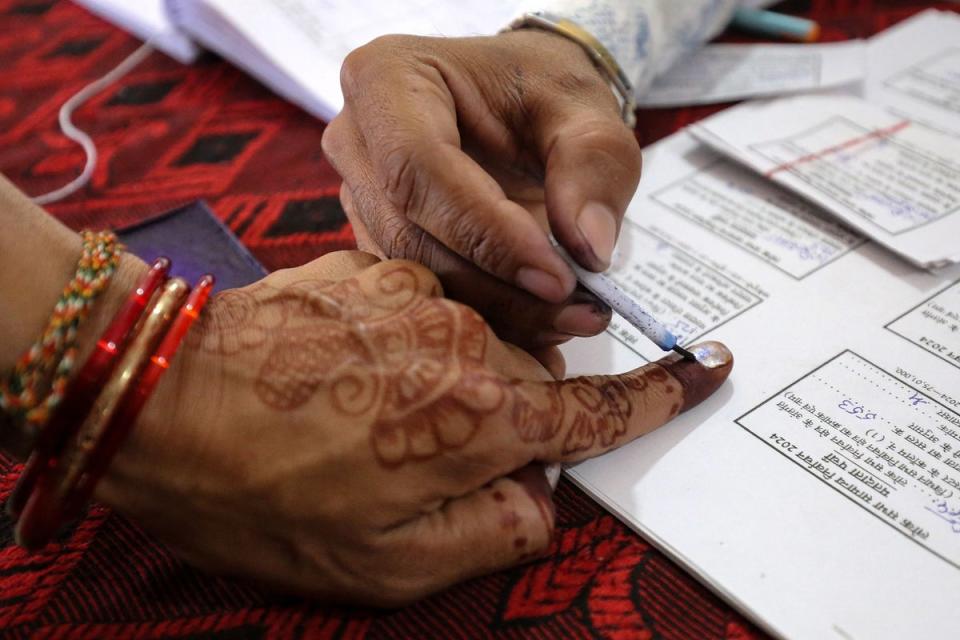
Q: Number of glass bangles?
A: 2